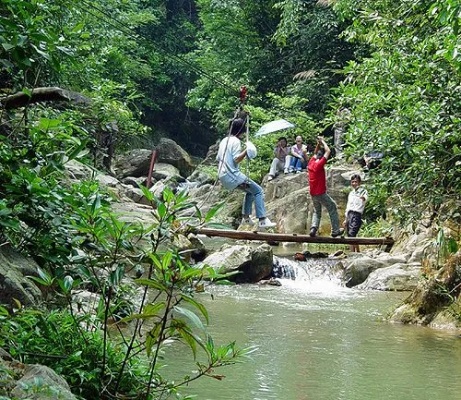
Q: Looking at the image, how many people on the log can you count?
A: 1